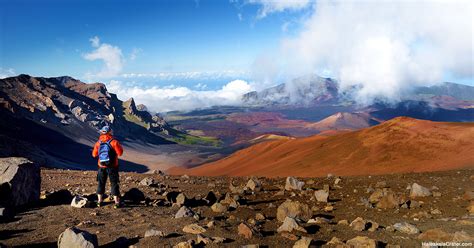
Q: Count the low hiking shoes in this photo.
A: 2